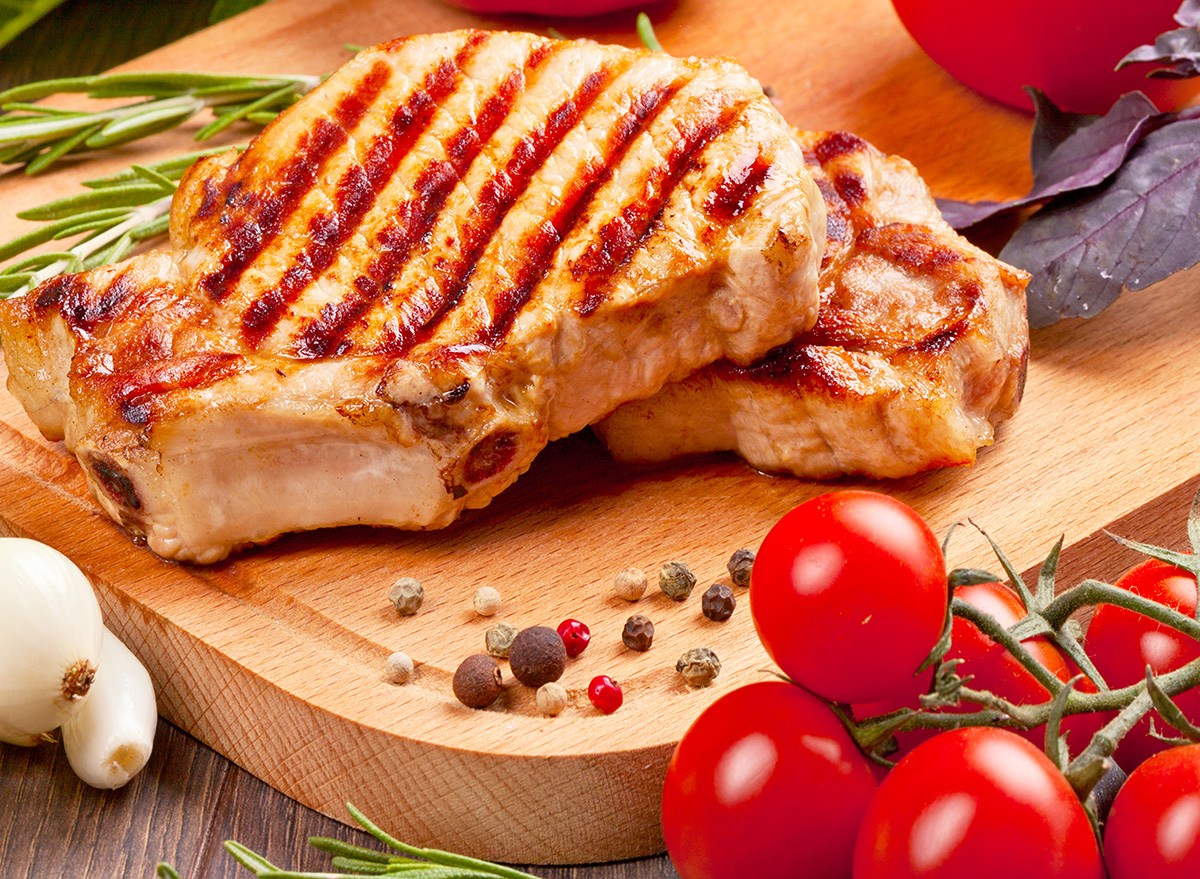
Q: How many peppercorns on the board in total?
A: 15